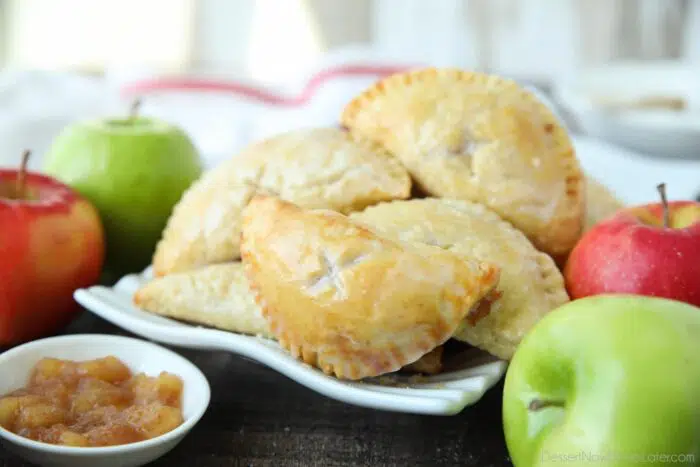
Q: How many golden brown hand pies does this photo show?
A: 6